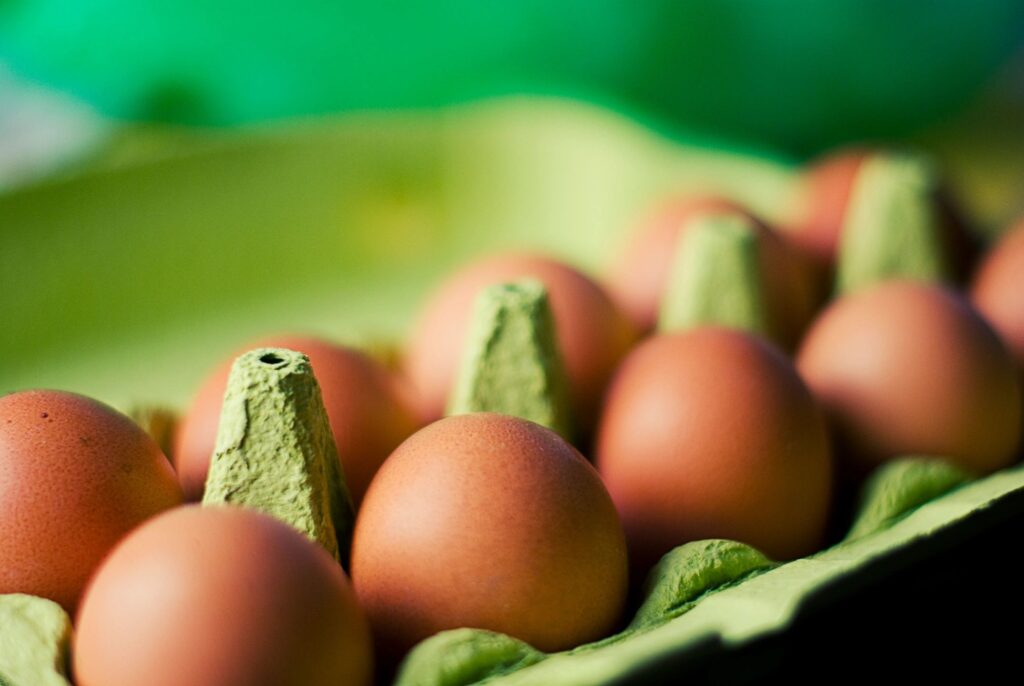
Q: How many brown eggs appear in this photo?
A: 10